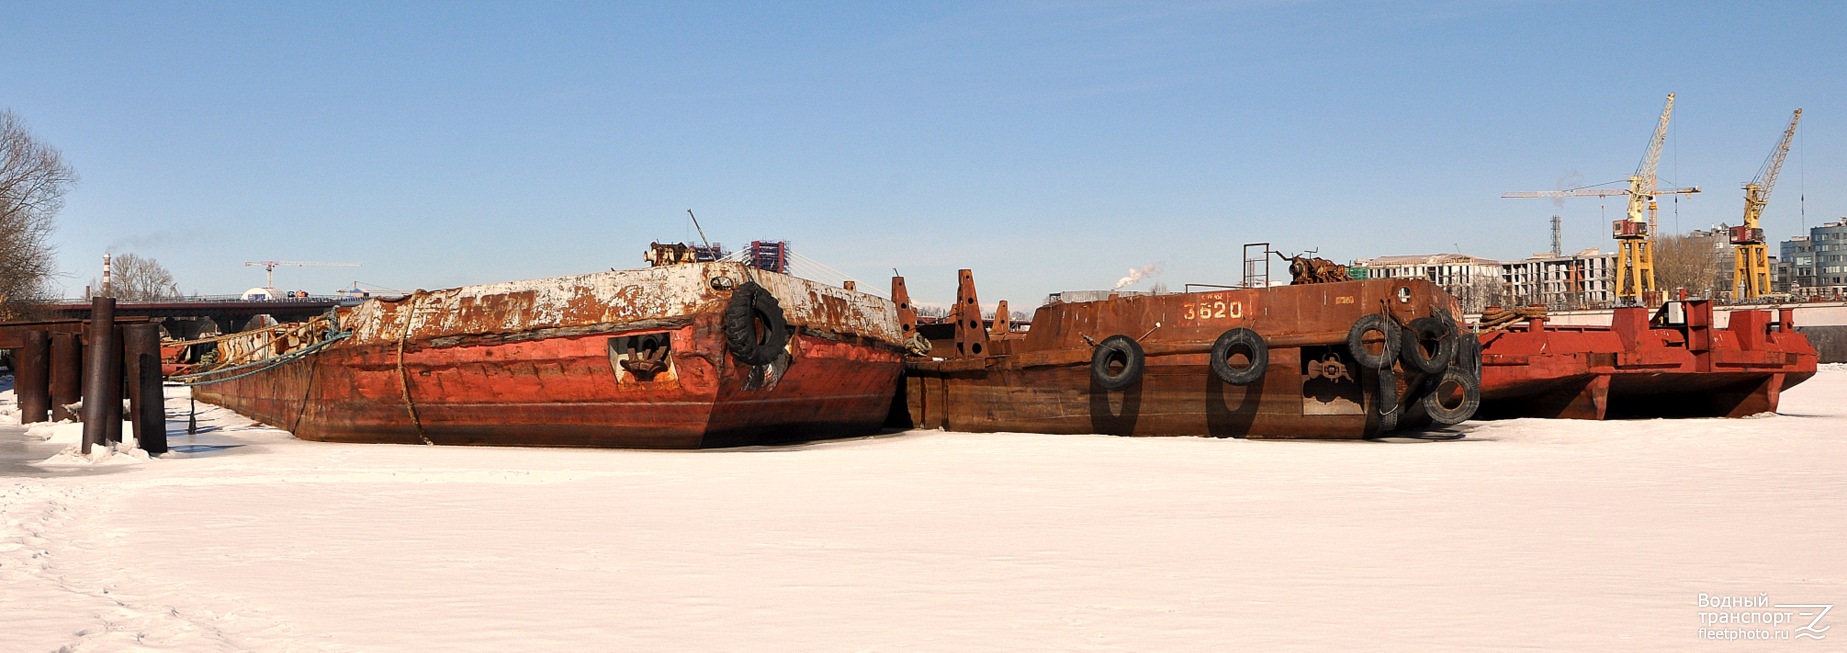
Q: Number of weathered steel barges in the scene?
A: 3